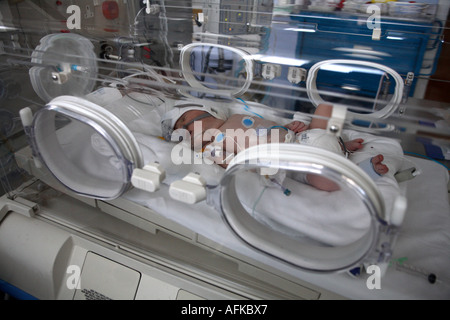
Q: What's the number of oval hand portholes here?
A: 4